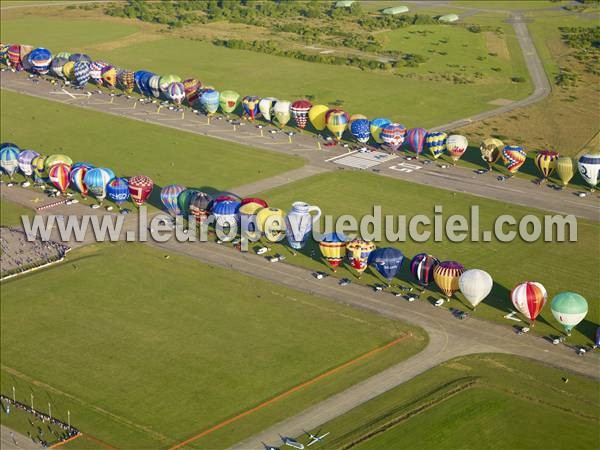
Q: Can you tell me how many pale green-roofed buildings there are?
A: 3